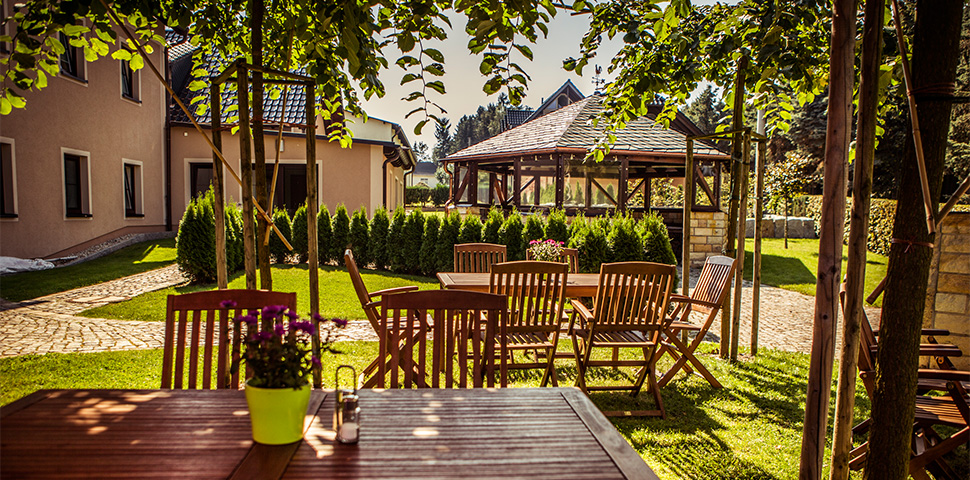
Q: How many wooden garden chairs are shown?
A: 10